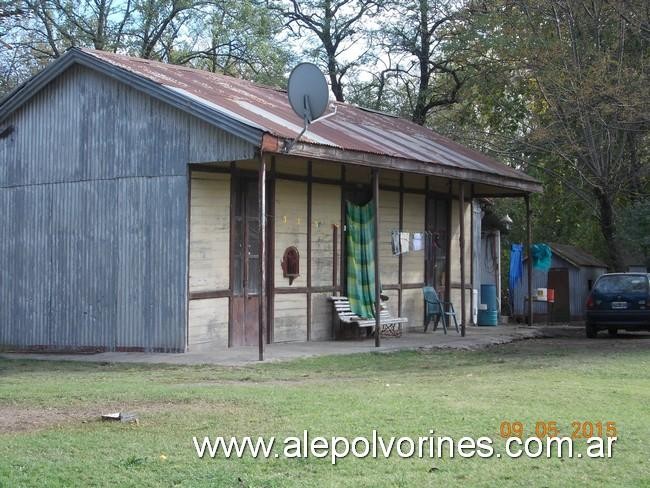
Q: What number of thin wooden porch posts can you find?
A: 4